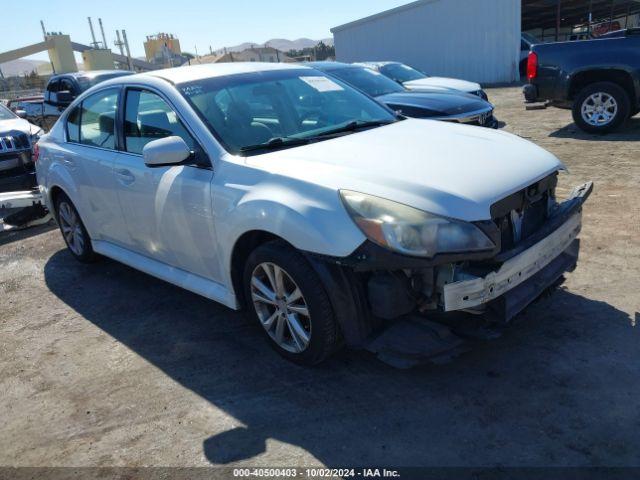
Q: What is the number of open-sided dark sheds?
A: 1